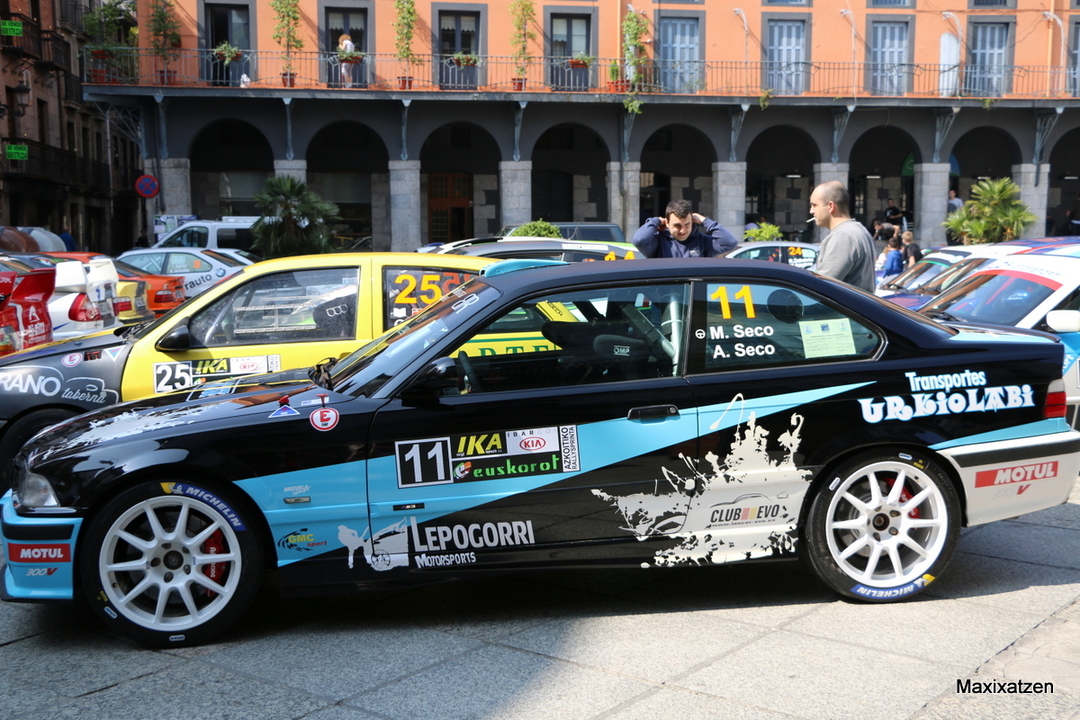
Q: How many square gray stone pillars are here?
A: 9